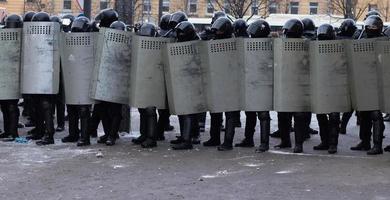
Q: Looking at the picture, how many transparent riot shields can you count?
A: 0